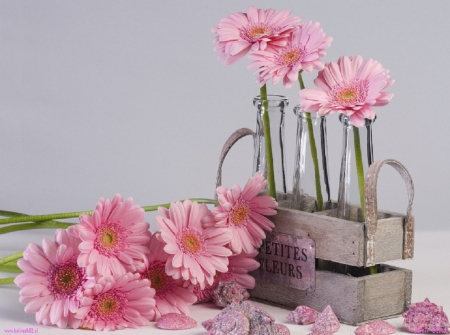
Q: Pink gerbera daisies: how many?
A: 10